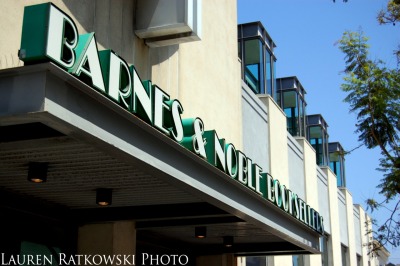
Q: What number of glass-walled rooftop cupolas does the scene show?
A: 4